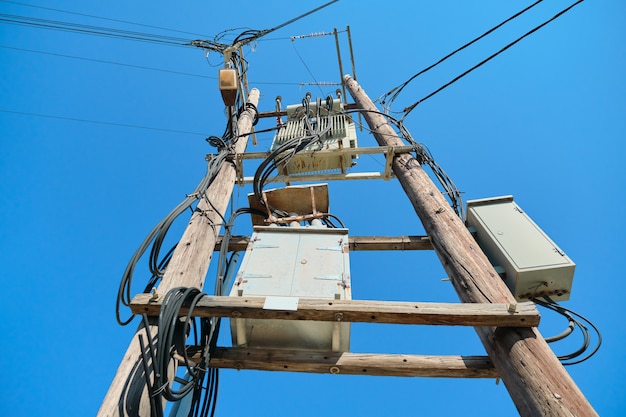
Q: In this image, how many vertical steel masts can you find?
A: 2